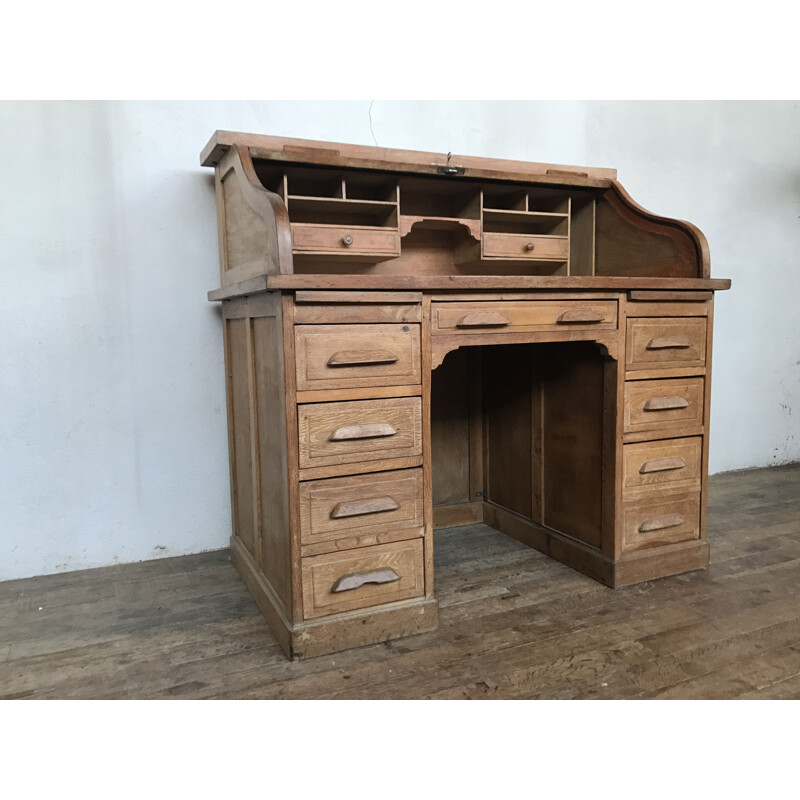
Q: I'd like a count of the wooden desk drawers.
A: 11